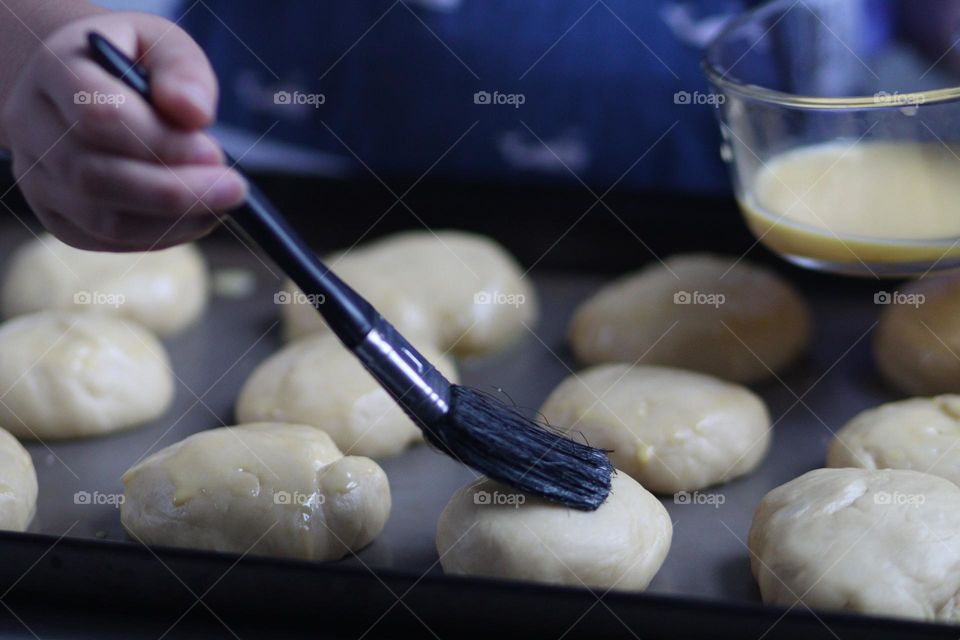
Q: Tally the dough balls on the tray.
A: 12